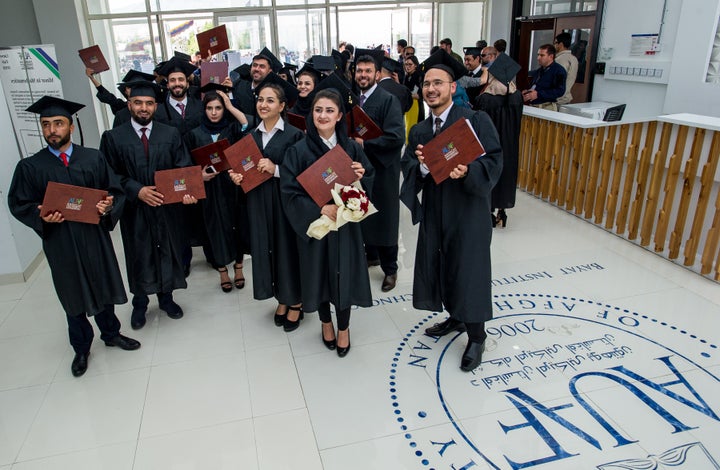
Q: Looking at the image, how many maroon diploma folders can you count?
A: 11